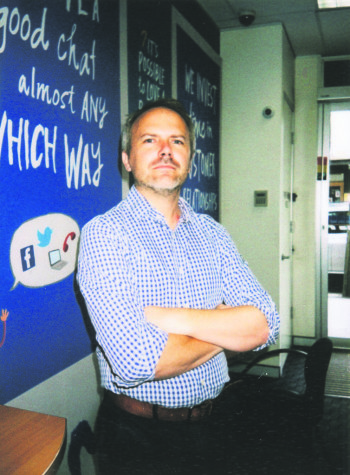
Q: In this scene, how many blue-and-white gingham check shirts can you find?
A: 1